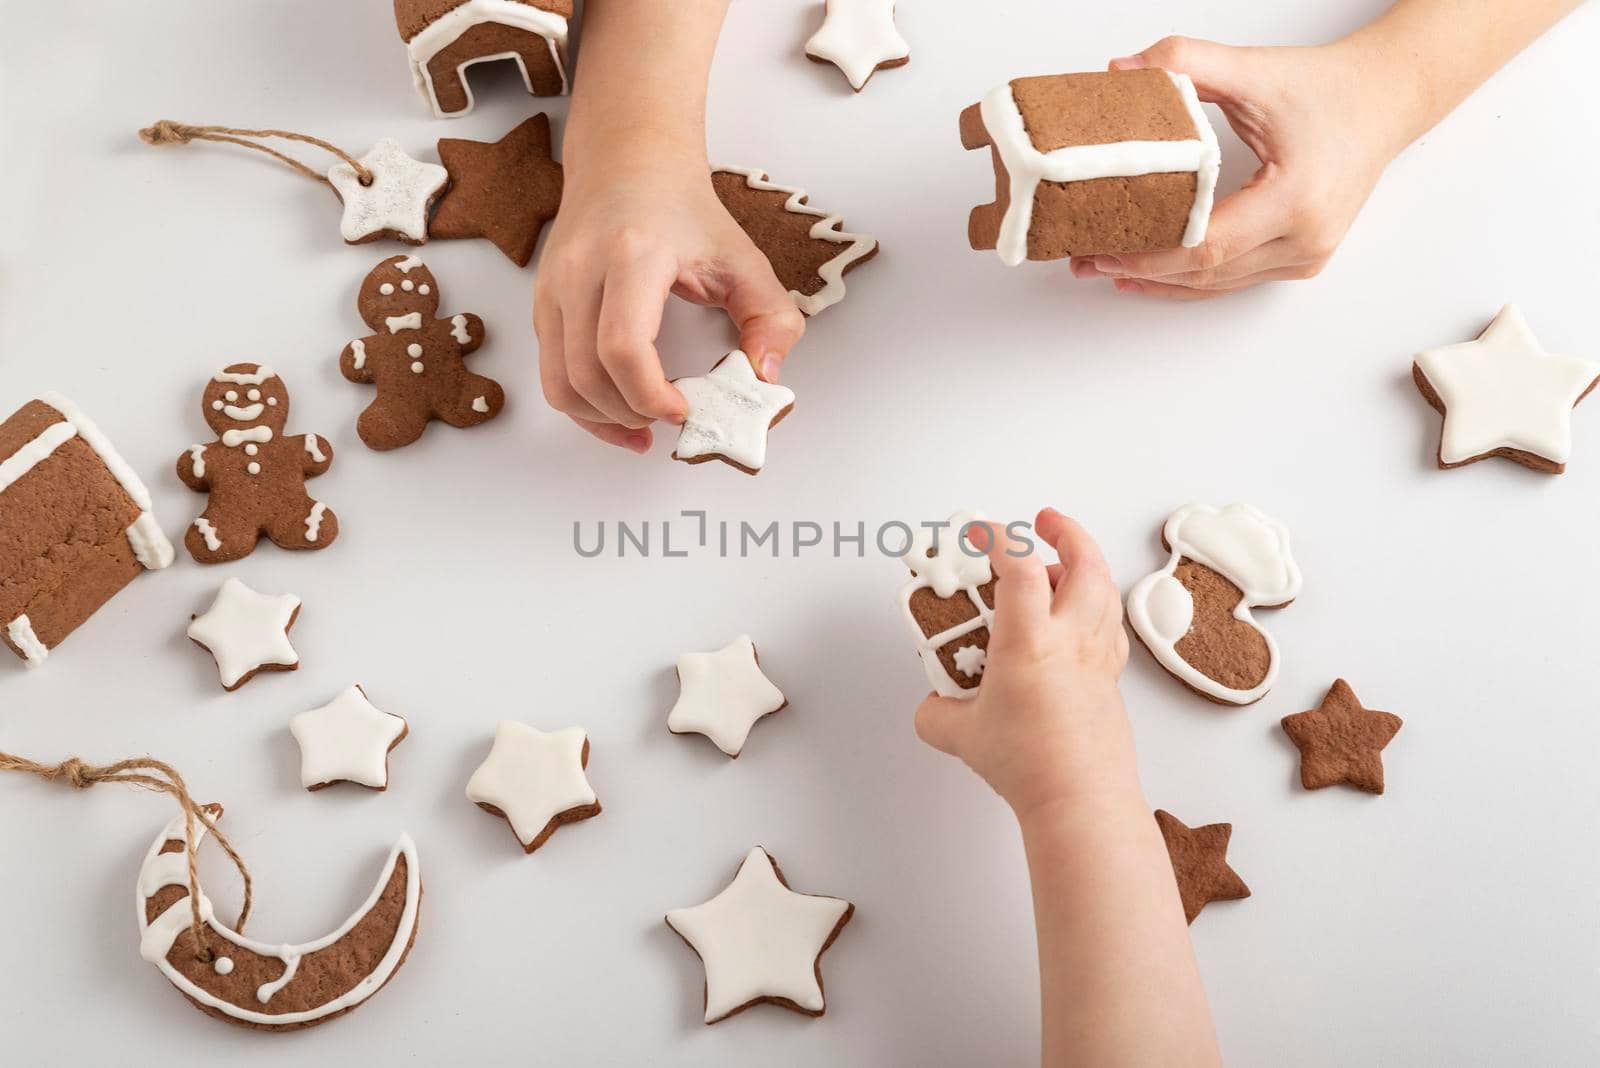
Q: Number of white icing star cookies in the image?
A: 9